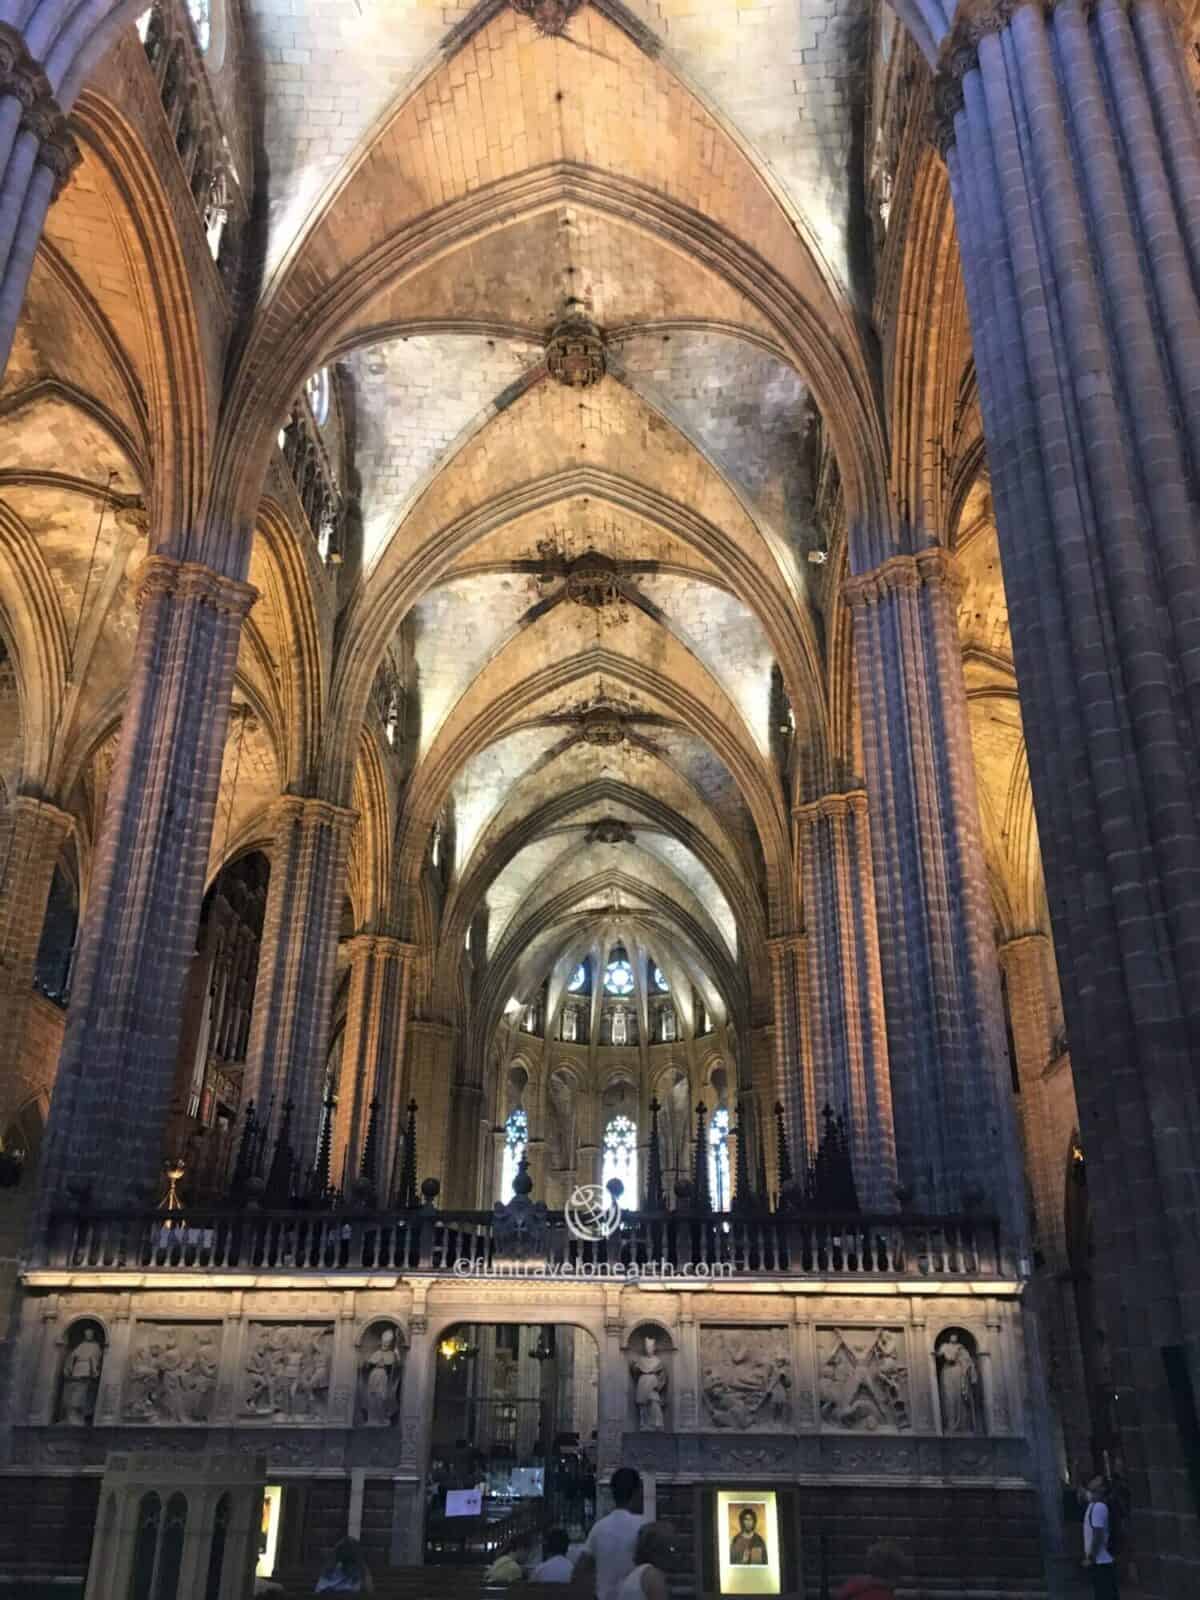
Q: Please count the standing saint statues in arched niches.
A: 4